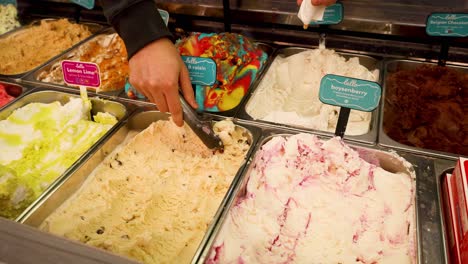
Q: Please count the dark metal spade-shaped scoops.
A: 1